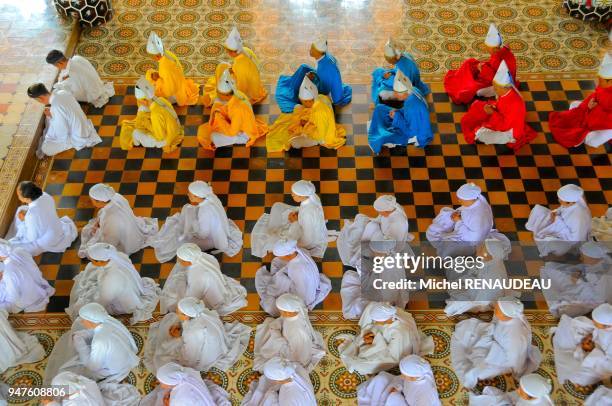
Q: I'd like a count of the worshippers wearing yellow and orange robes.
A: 5